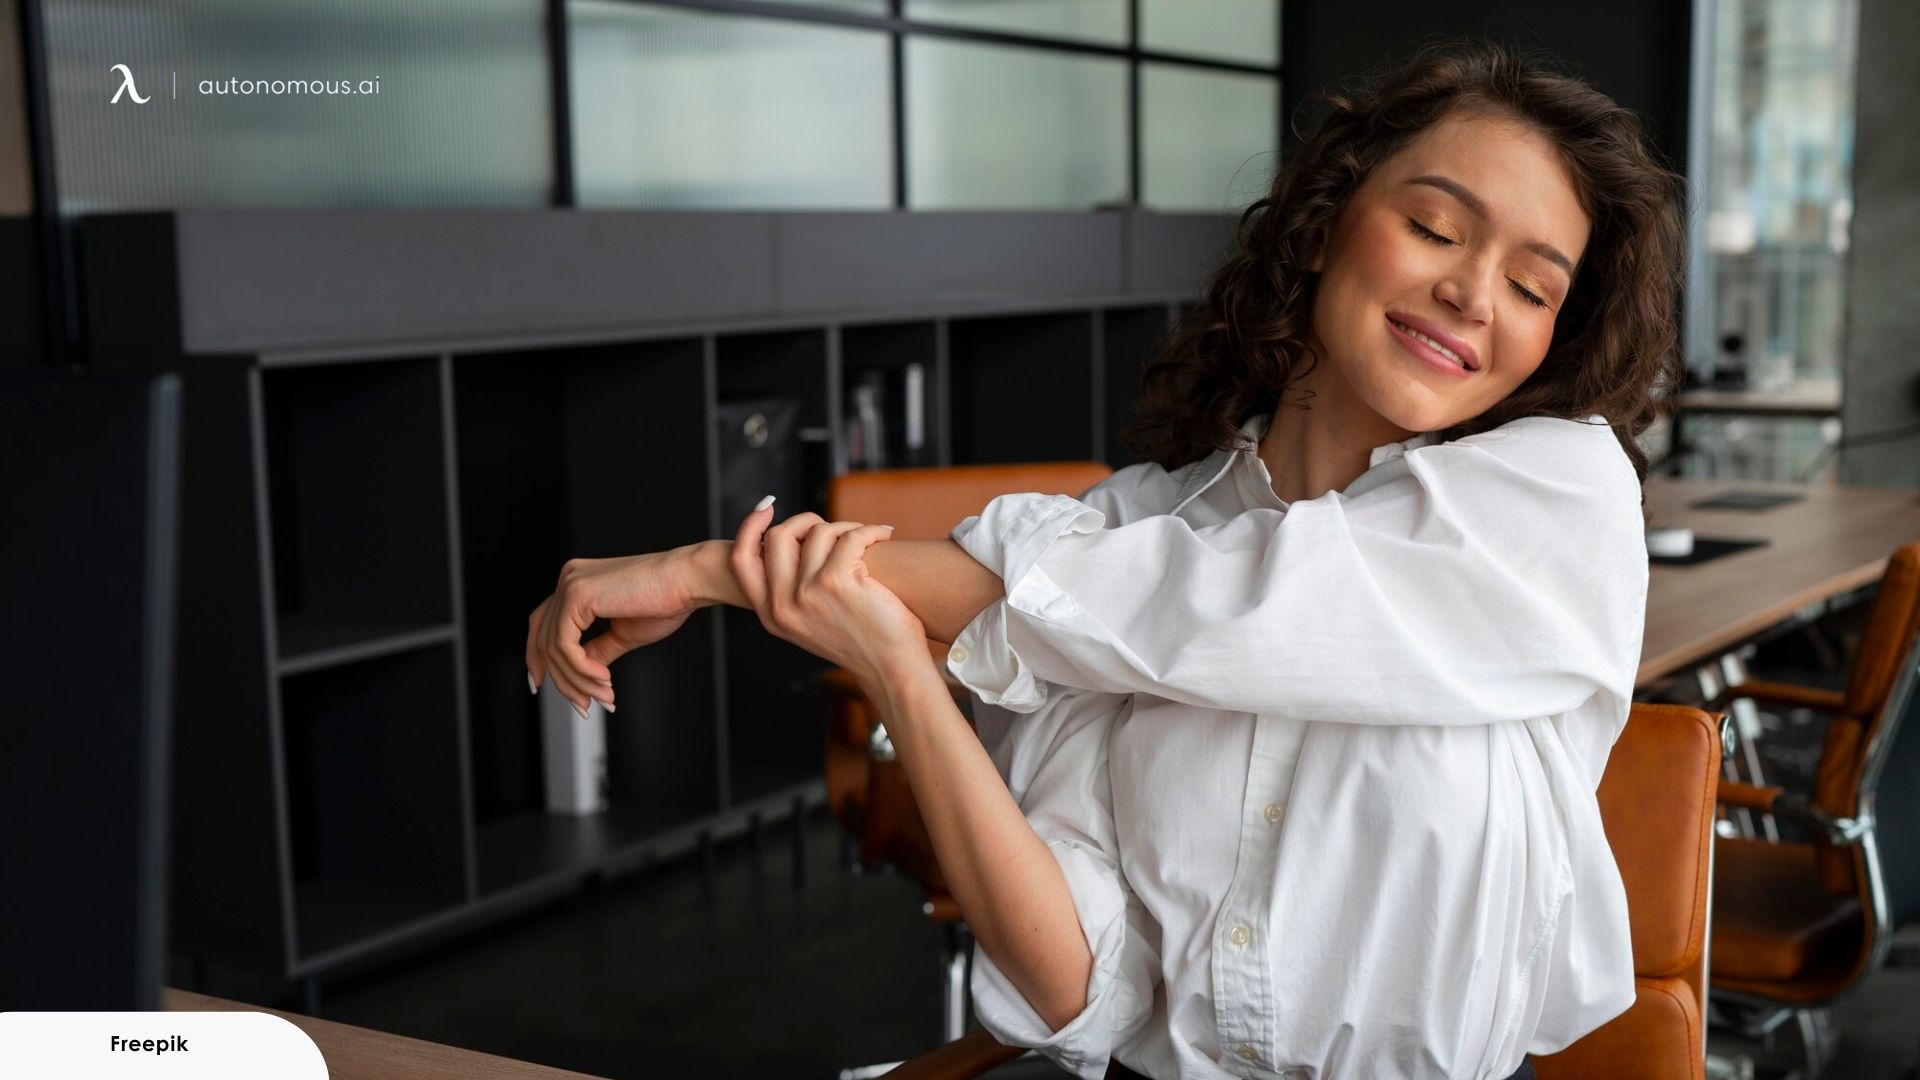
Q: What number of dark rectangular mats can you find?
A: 2